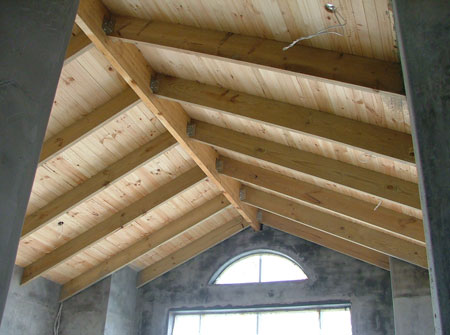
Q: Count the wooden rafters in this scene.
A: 12